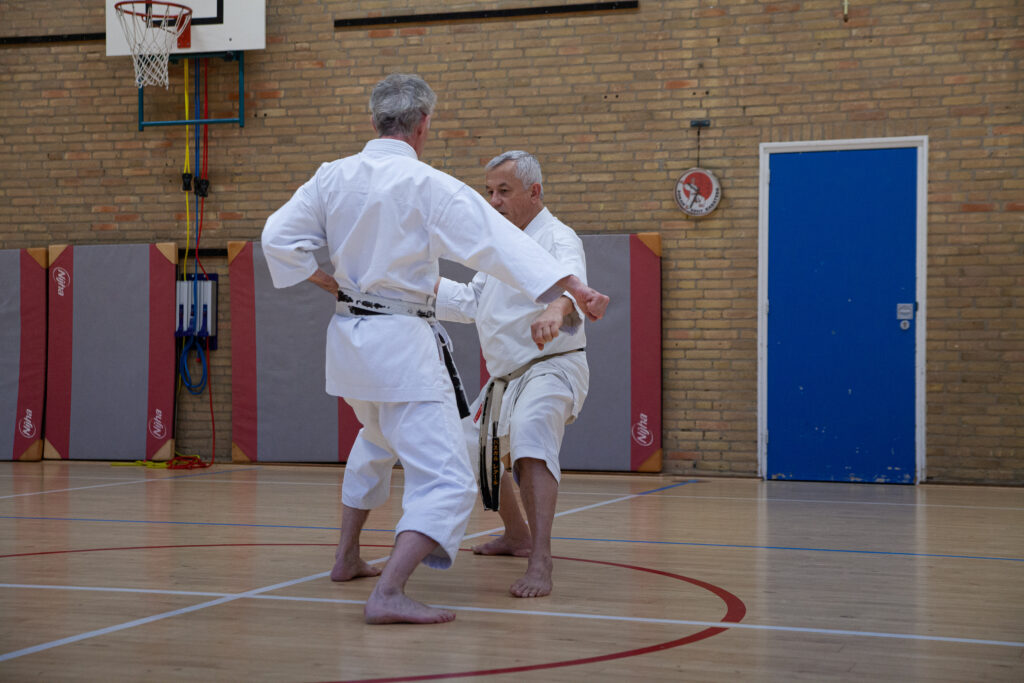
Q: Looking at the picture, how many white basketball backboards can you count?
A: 1